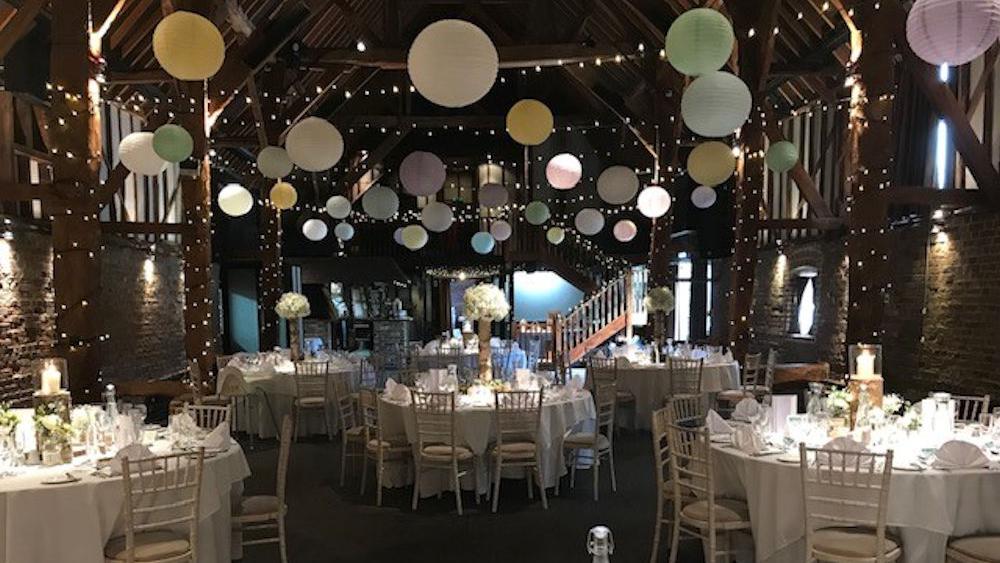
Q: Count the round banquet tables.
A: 6